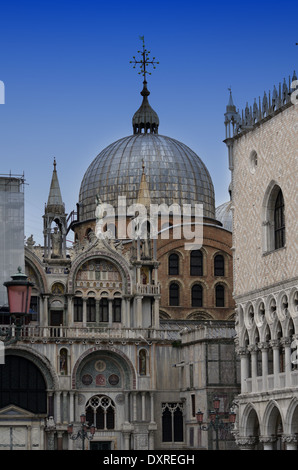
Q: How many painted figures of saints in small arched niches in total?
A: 2